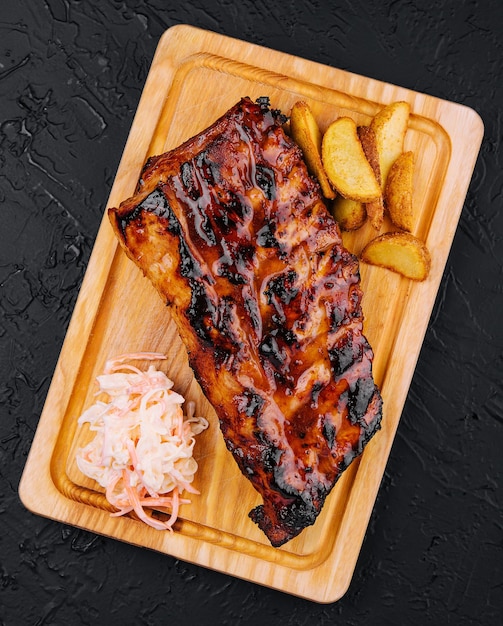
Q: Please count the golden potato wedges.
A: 7